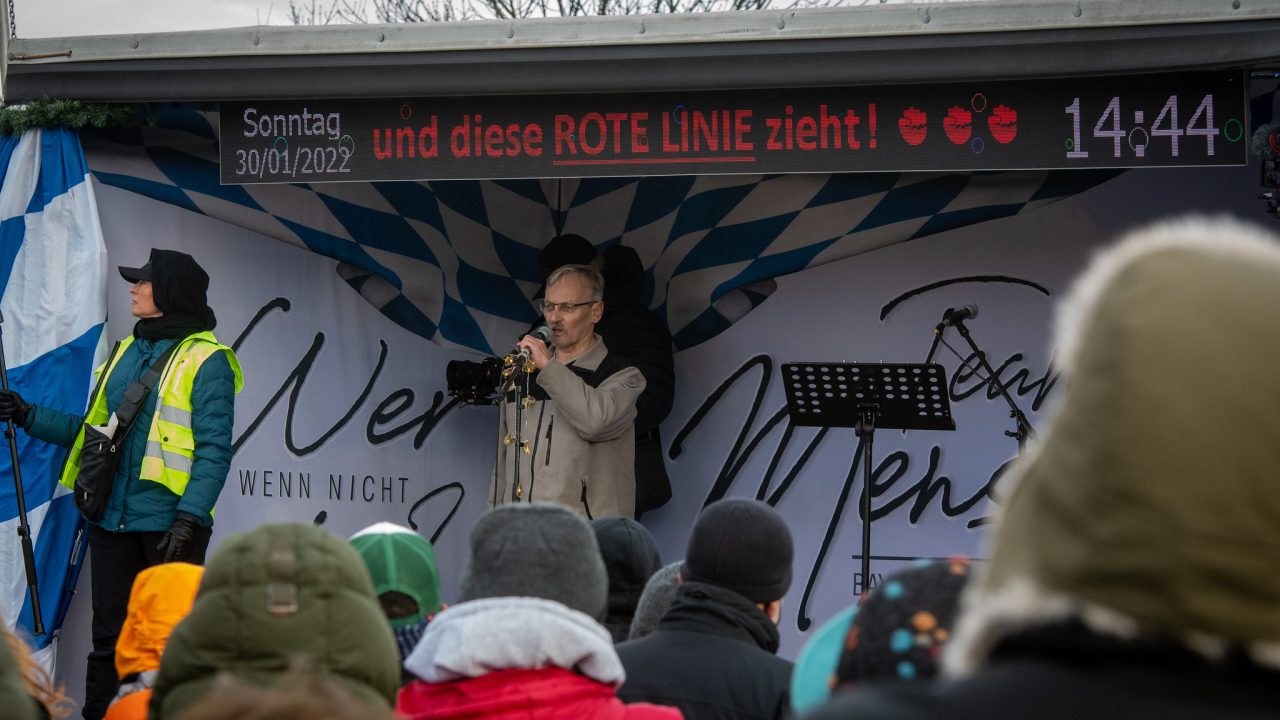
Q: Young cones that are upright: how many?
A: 0